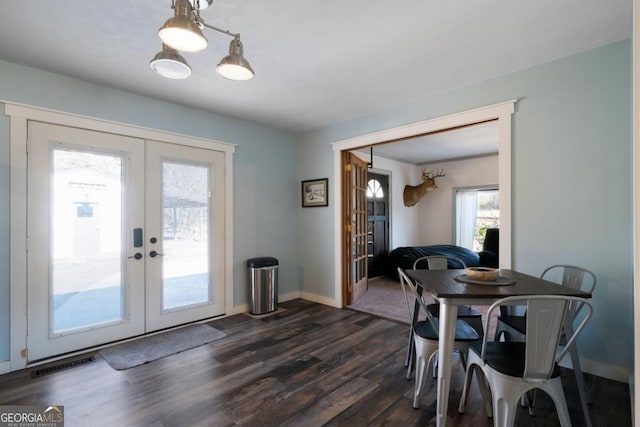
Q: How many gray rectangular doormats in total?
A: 1